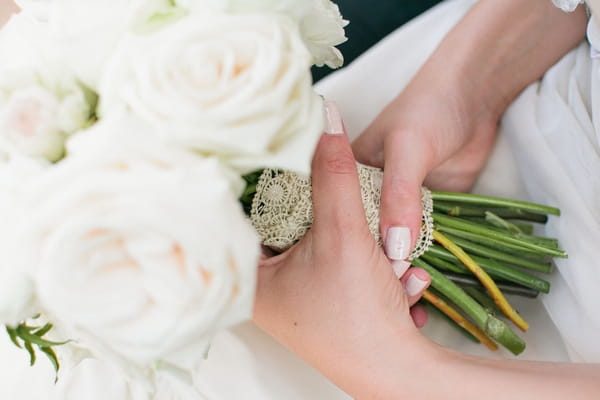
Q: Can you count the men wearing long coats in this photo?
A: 0